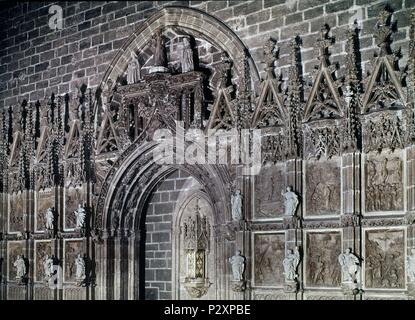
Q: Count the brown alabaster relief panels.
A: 12